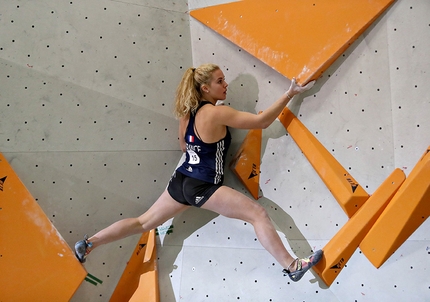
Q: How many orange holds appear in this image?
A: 7